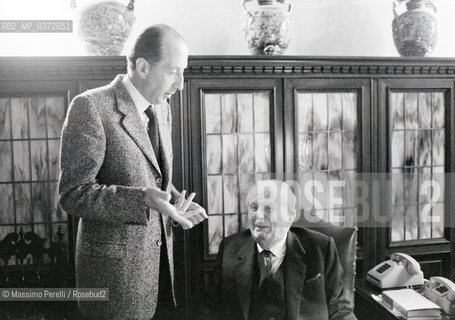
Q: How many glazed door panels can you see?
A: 4